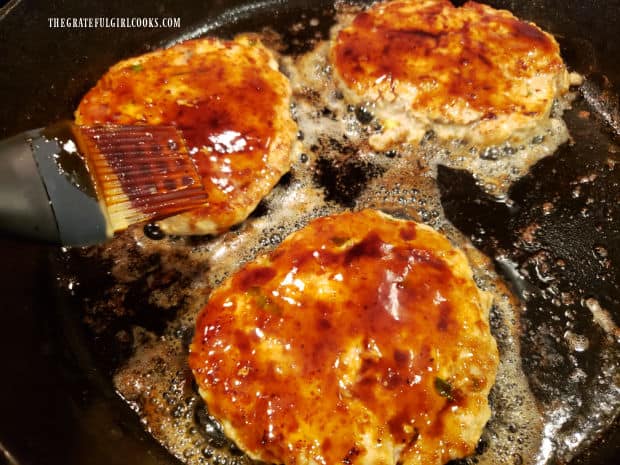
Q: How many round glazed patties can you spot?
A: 3